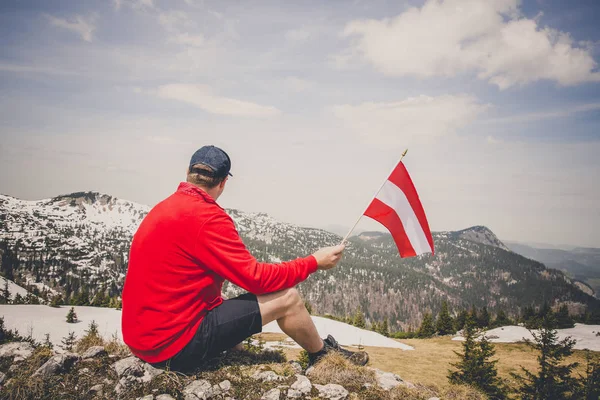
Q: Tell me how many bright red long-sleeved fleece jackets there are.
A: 1